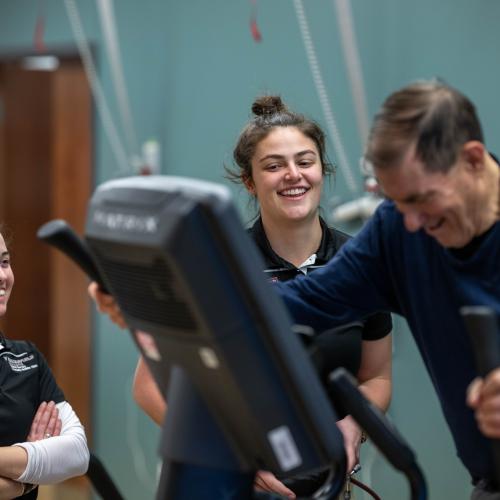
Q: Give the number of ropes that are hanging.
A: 4